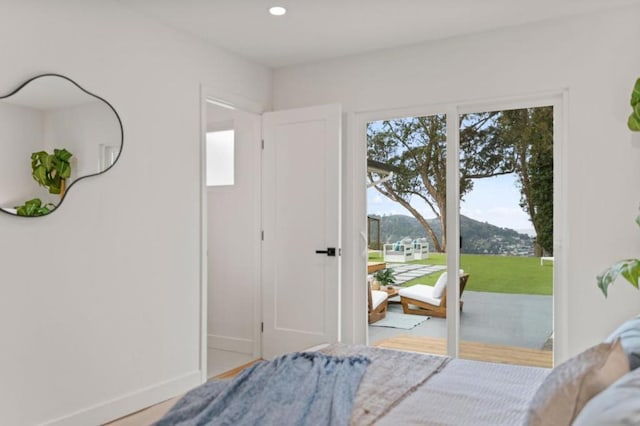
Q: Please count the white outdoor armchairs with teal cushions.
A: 2